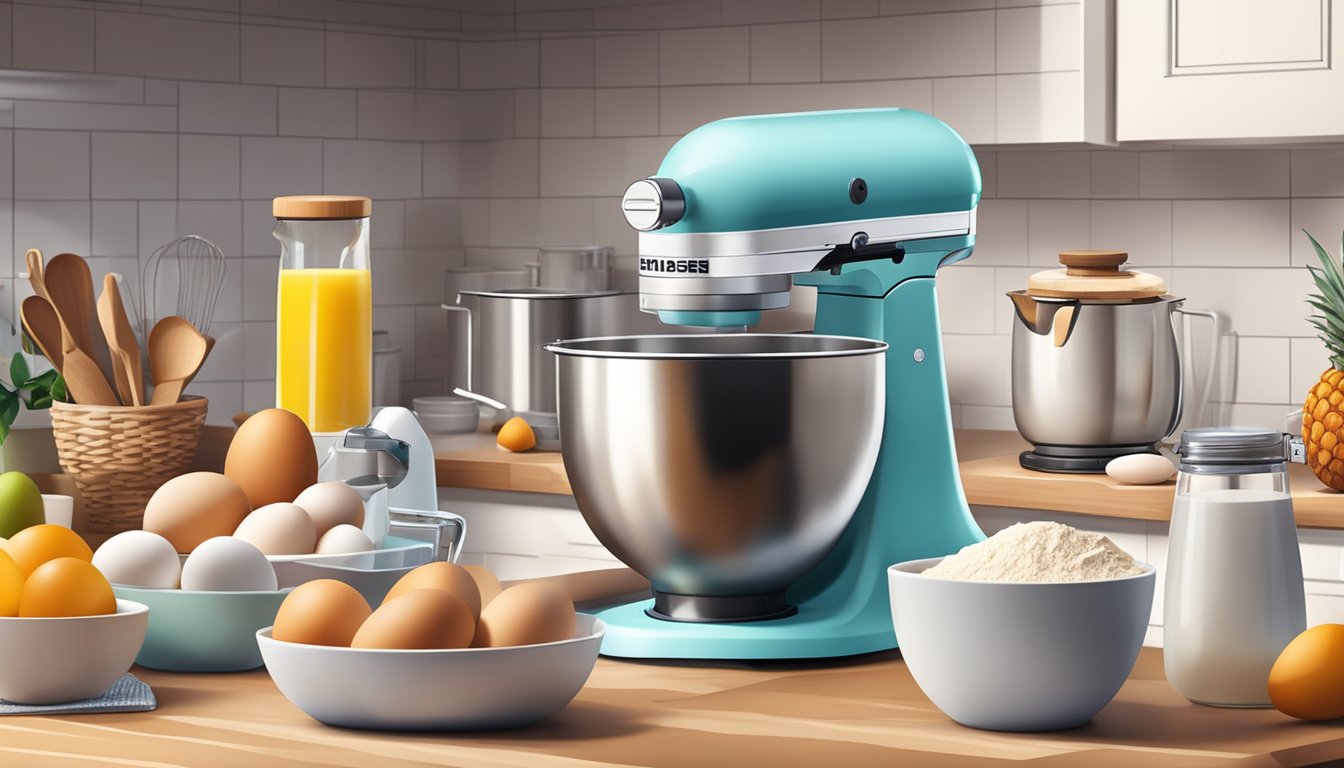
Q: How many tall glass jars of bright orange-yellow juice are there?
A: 1